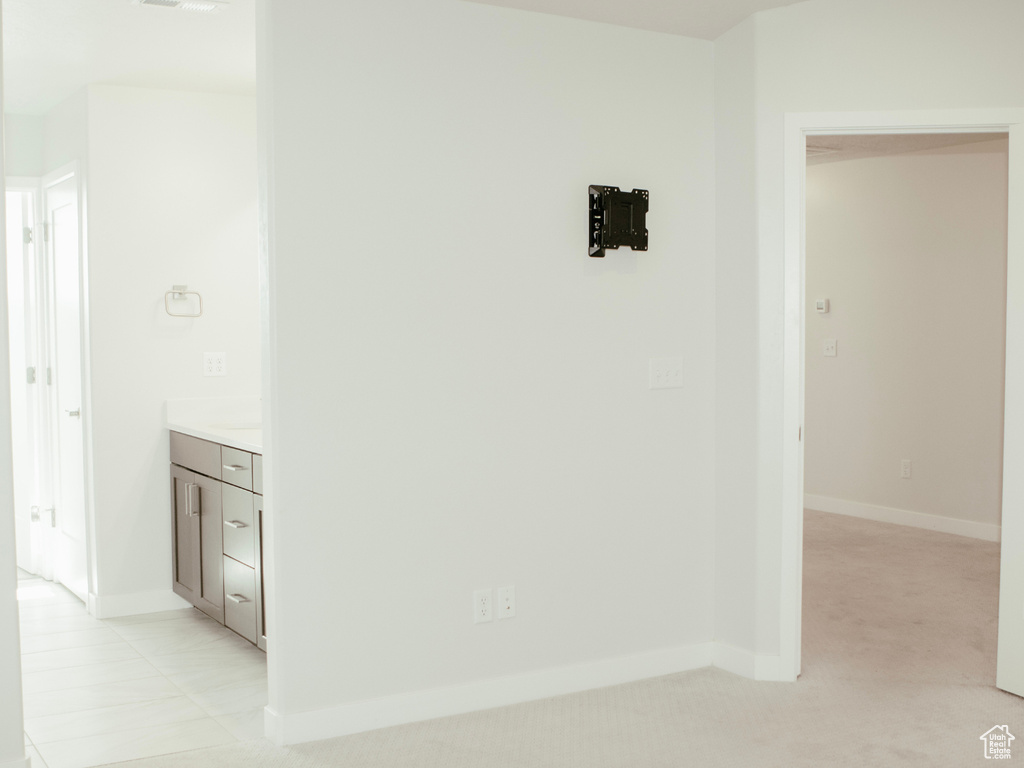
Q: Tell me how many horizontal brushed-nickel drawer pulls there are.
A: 3